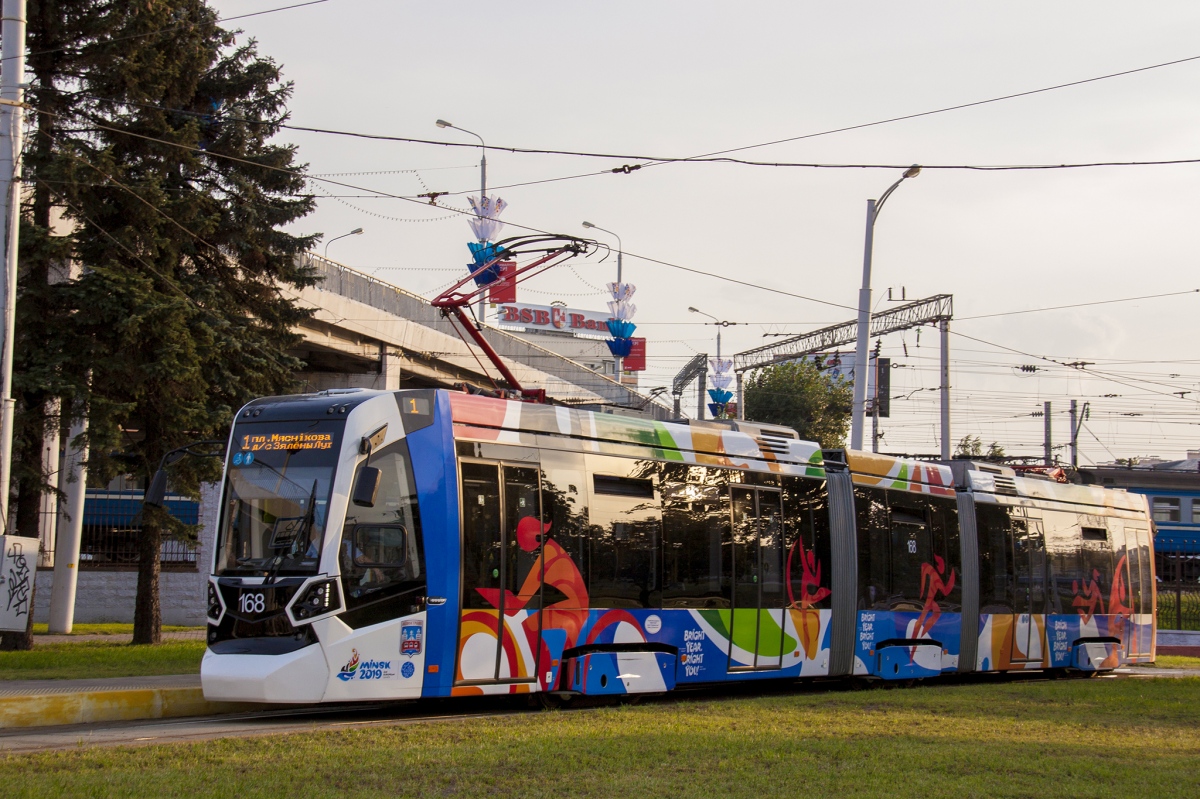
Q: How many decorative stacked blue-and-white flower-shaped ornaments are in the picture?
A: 3